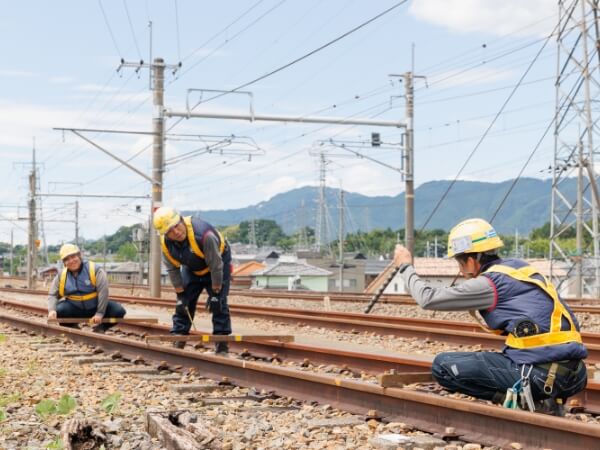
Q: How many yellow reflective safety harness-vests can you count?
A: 3